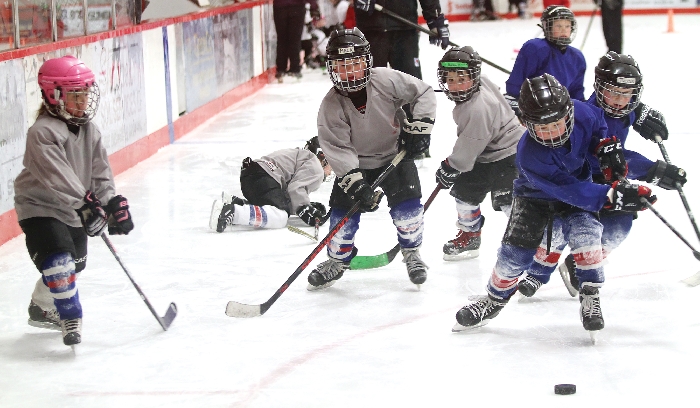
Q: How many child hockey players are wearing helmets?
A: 7